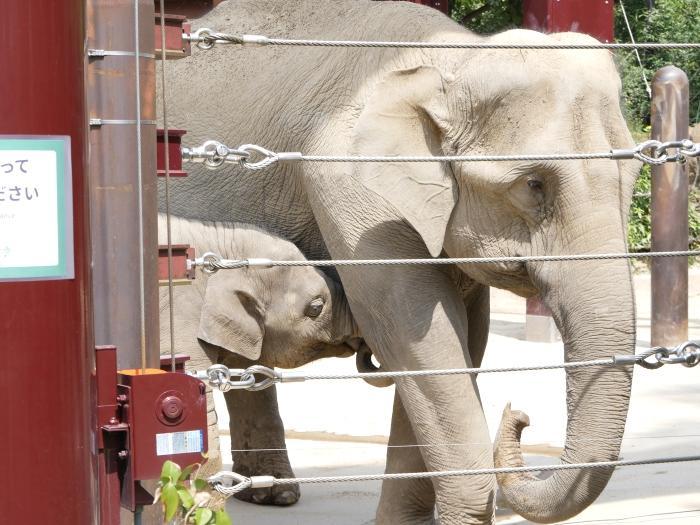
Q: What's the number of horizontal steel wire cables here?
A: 5